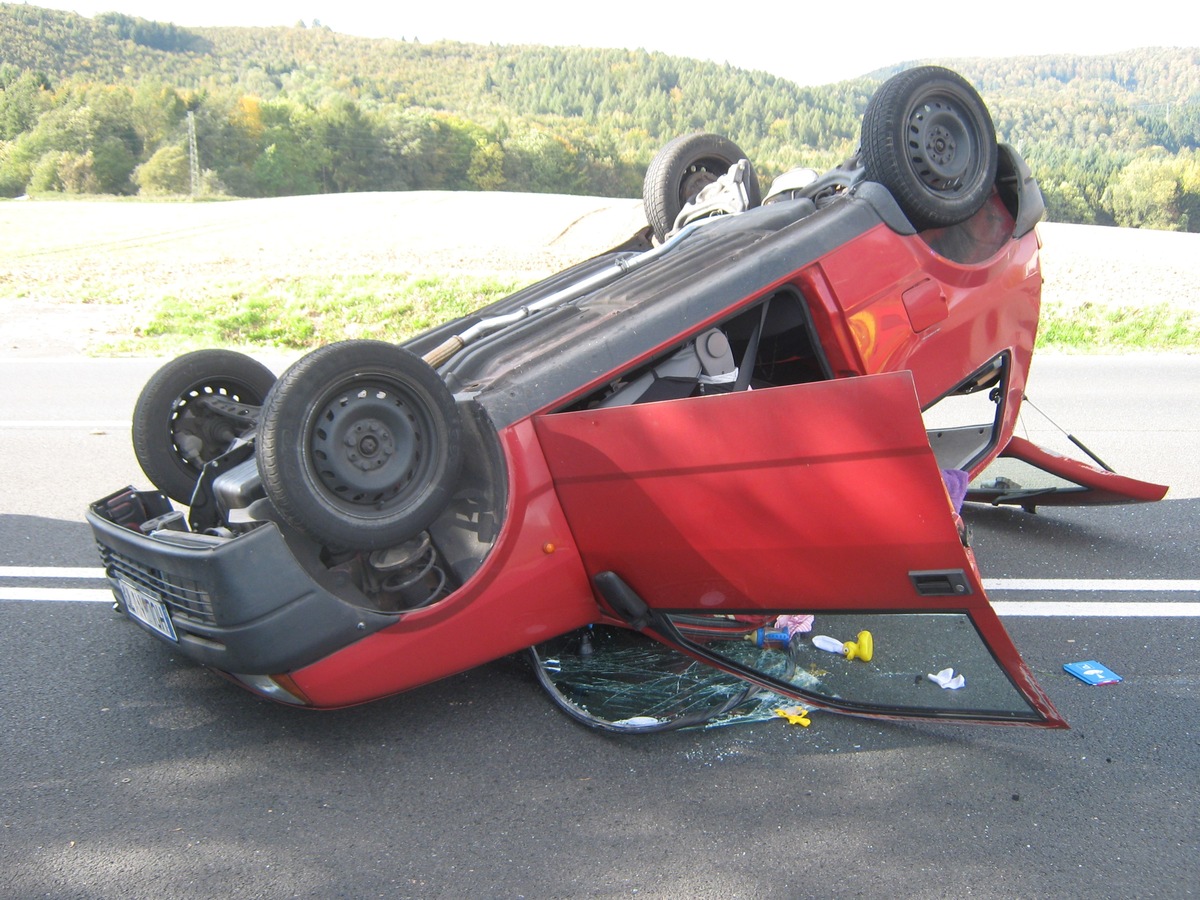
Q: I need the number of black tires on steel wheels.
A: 4